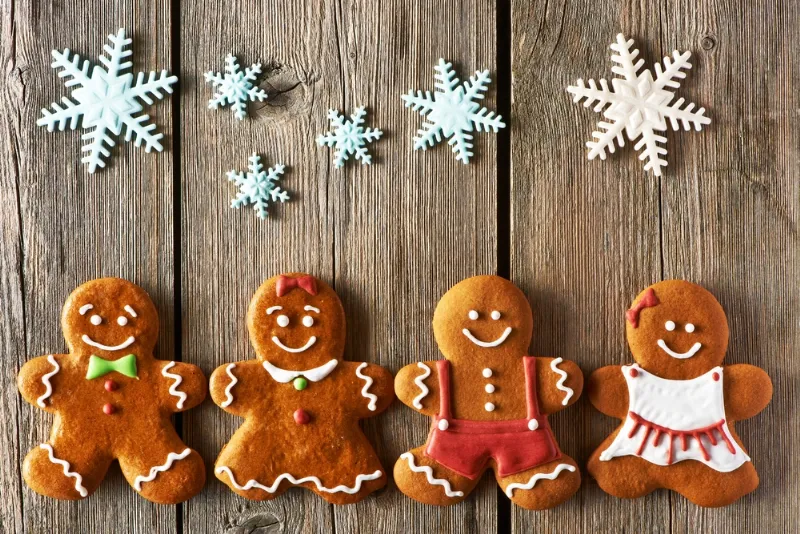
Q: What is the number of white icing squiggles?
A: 11